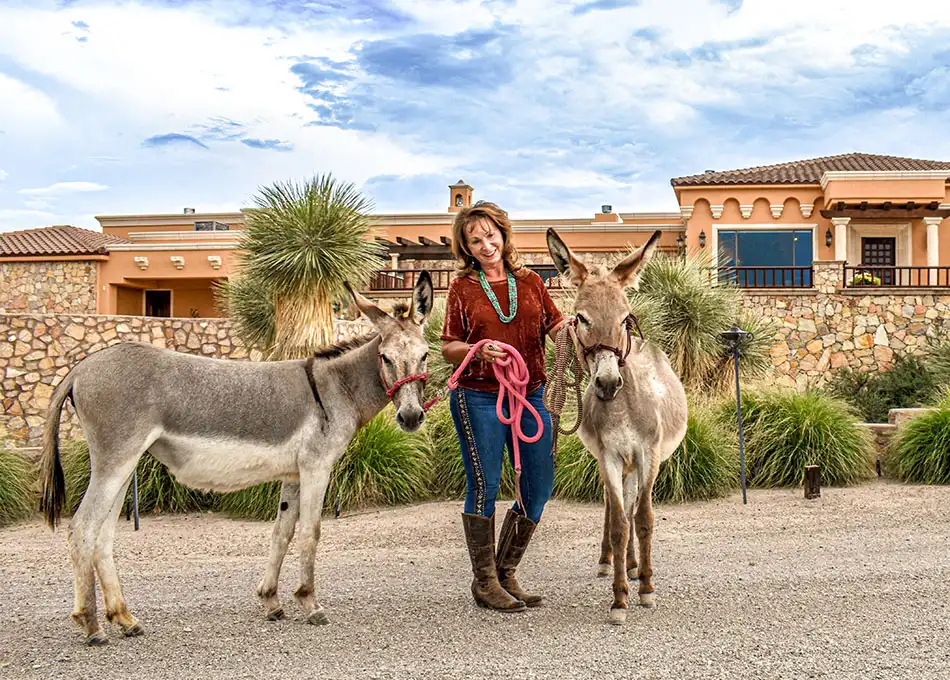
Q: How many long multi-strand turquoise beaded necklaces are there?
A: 1